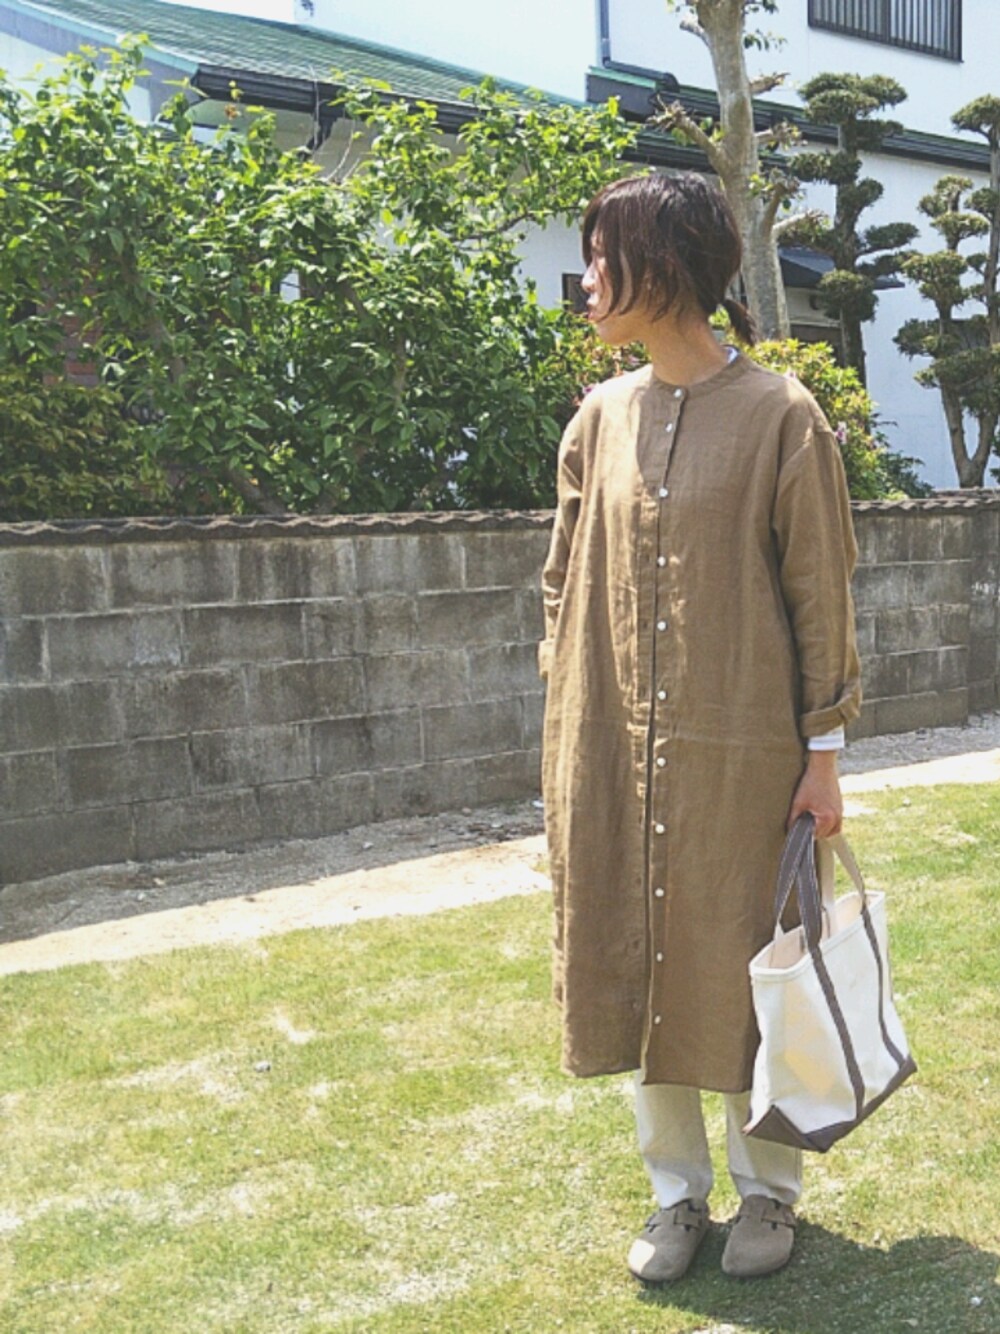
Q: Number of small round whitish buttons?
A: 11